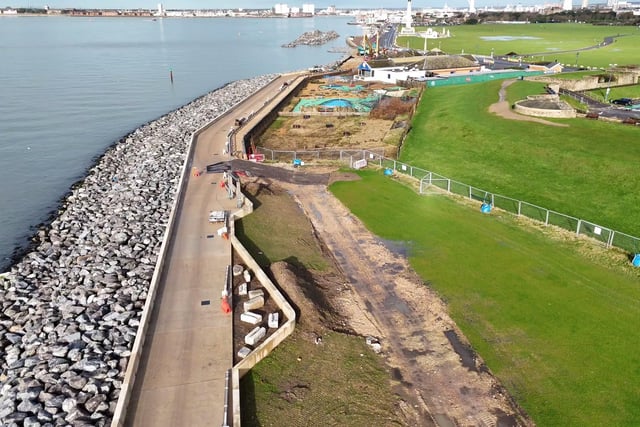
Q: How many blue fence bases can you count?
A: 4